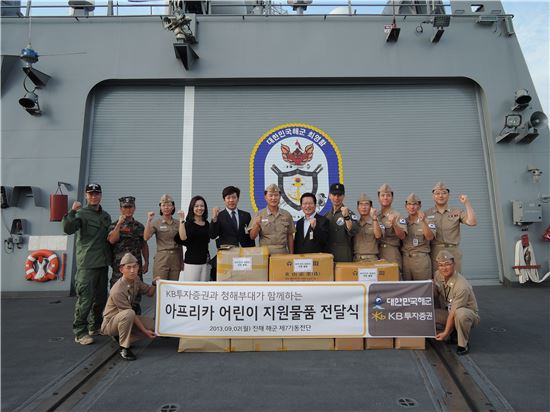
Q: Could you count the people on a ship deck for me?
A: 14